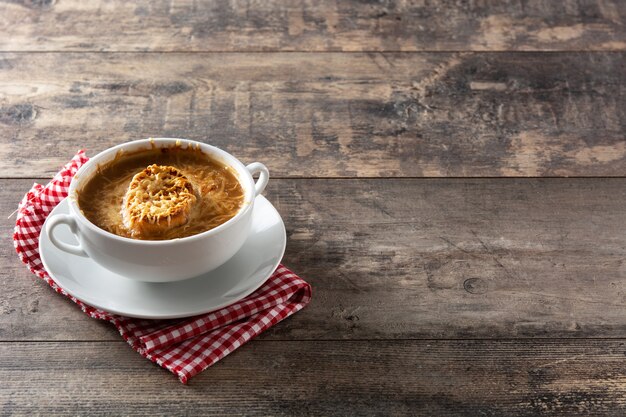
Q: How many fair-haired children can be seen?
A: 0